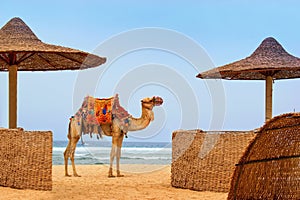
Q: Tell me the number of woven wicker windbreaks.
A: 3